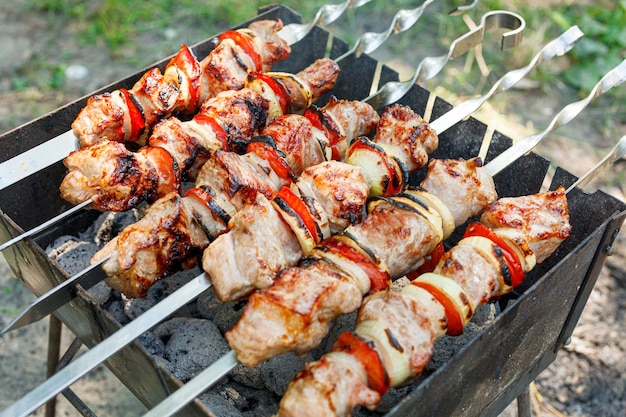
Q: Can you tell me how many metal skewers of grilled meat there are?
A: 6